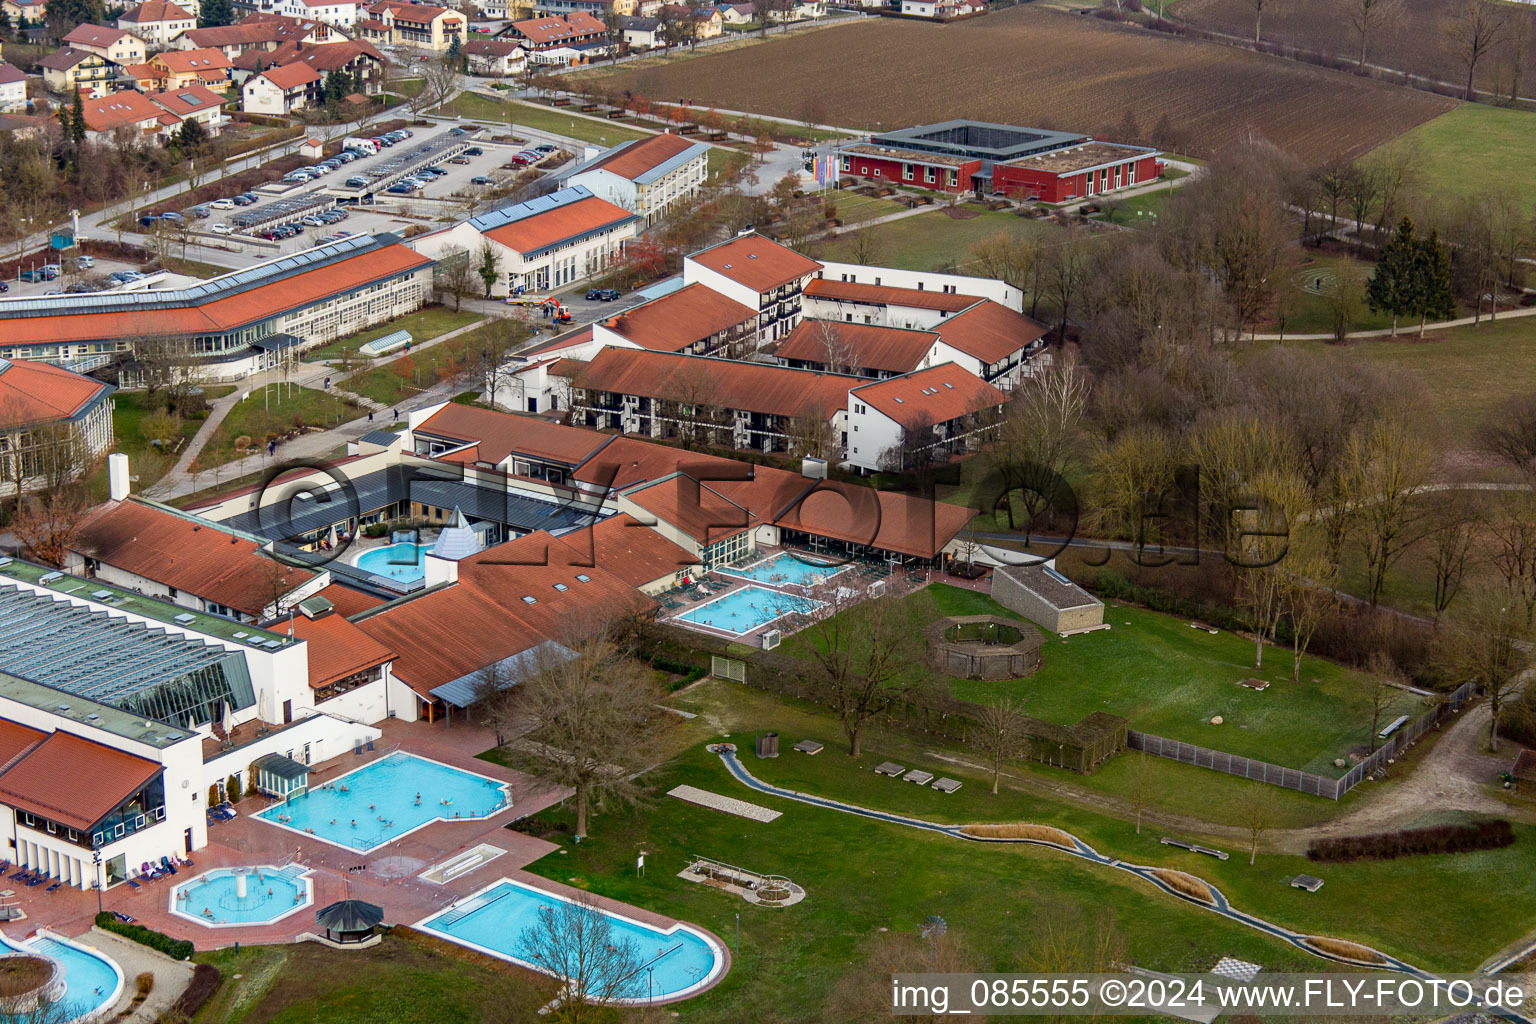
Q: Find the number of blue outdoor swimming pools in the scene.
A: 7